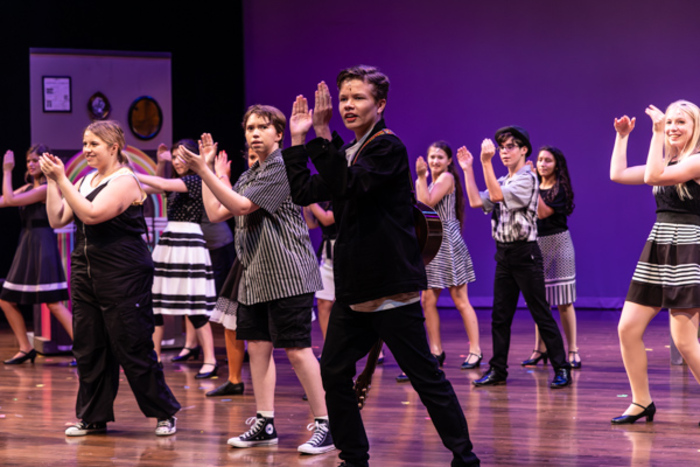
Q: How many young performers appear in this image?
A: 12